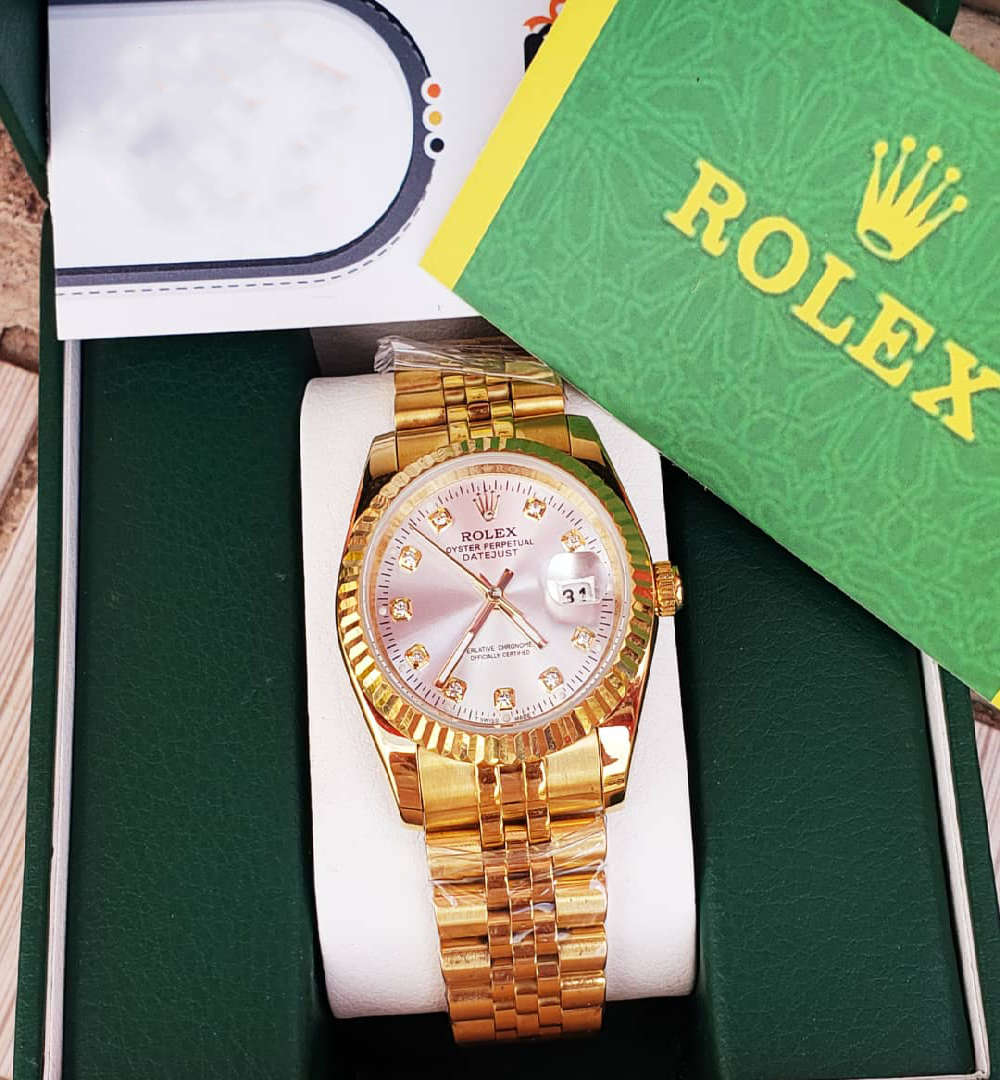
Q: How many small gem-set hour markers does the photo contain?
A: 10